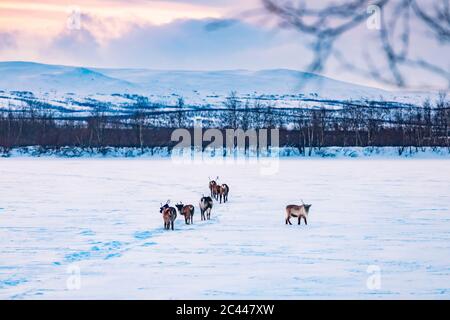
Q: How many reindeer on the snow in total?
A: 6